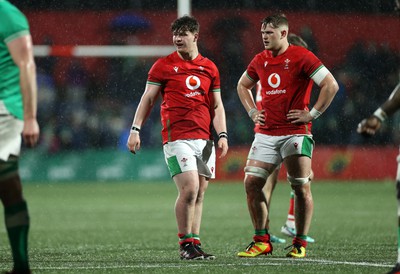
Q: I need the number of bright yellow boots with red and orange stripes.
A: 2